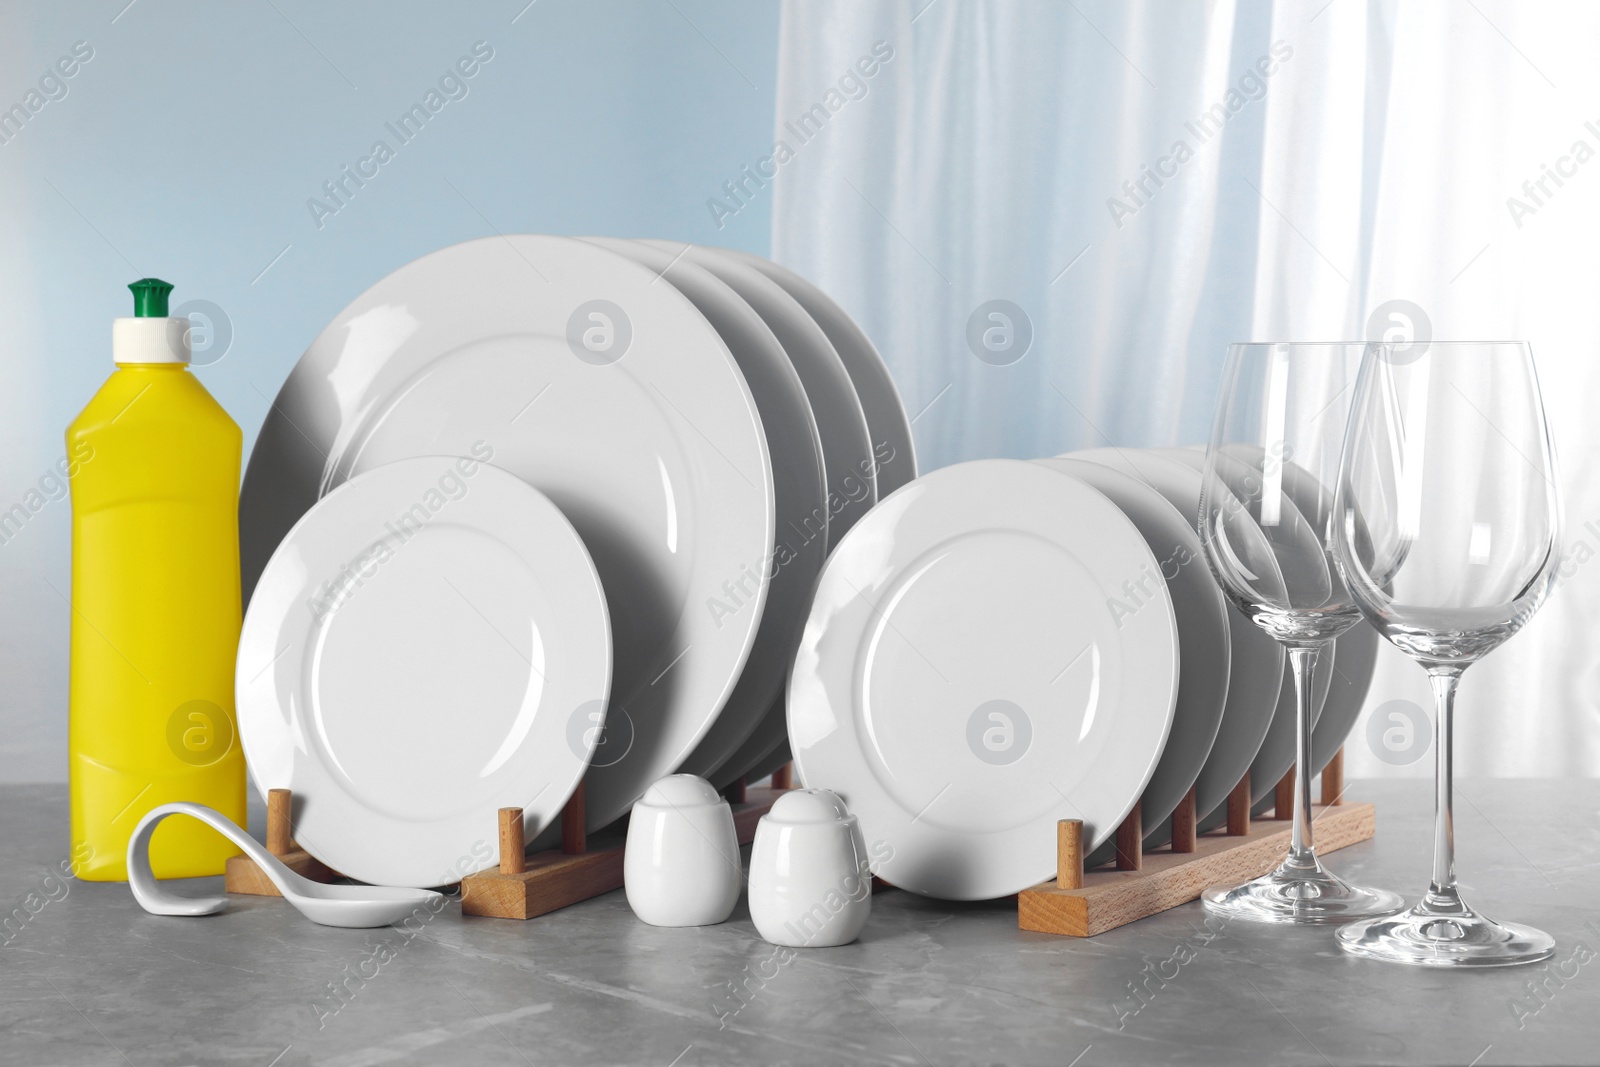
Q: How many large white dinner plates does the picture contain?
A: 4